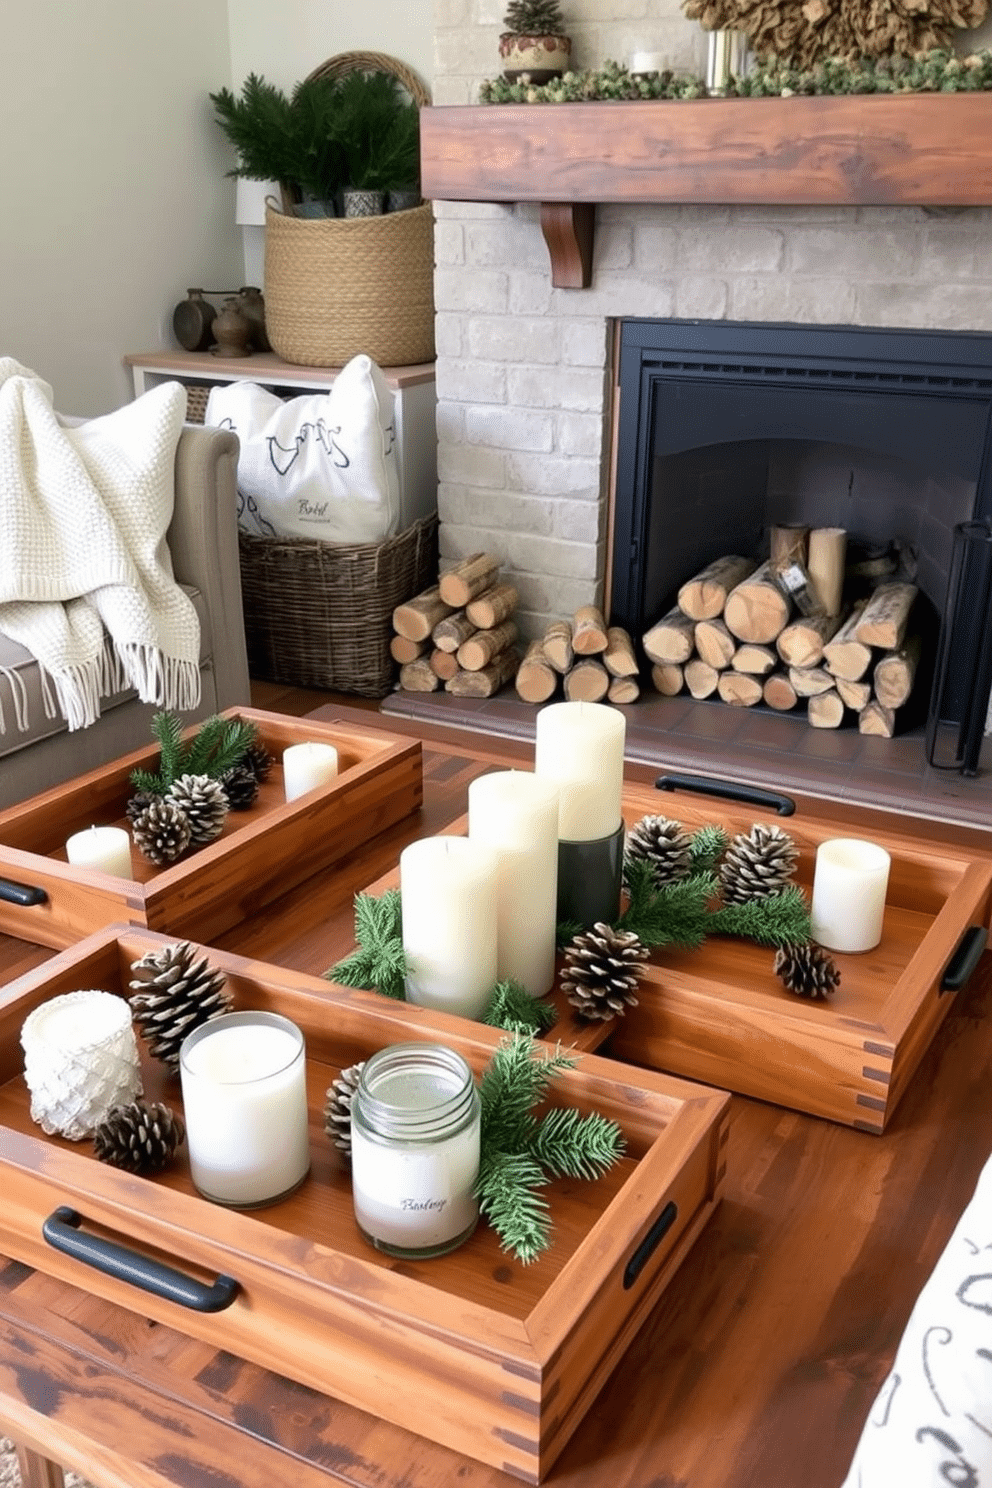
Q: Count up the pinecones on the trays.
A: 12